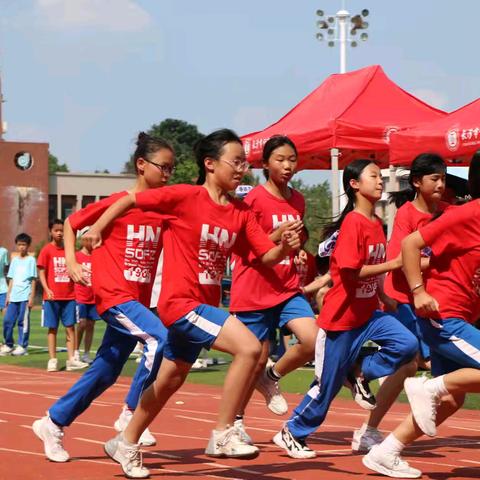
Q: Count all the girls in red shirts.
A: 6